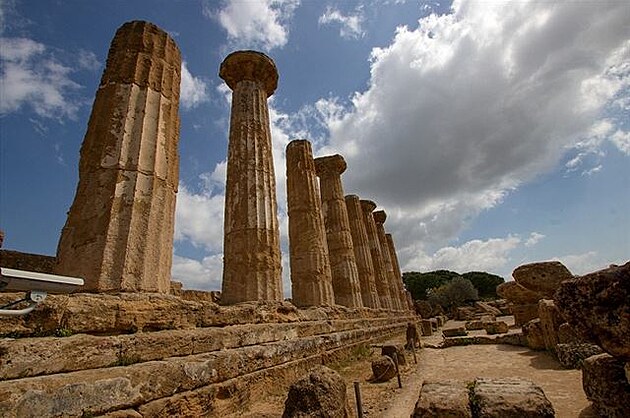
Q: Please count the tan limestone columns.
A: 8